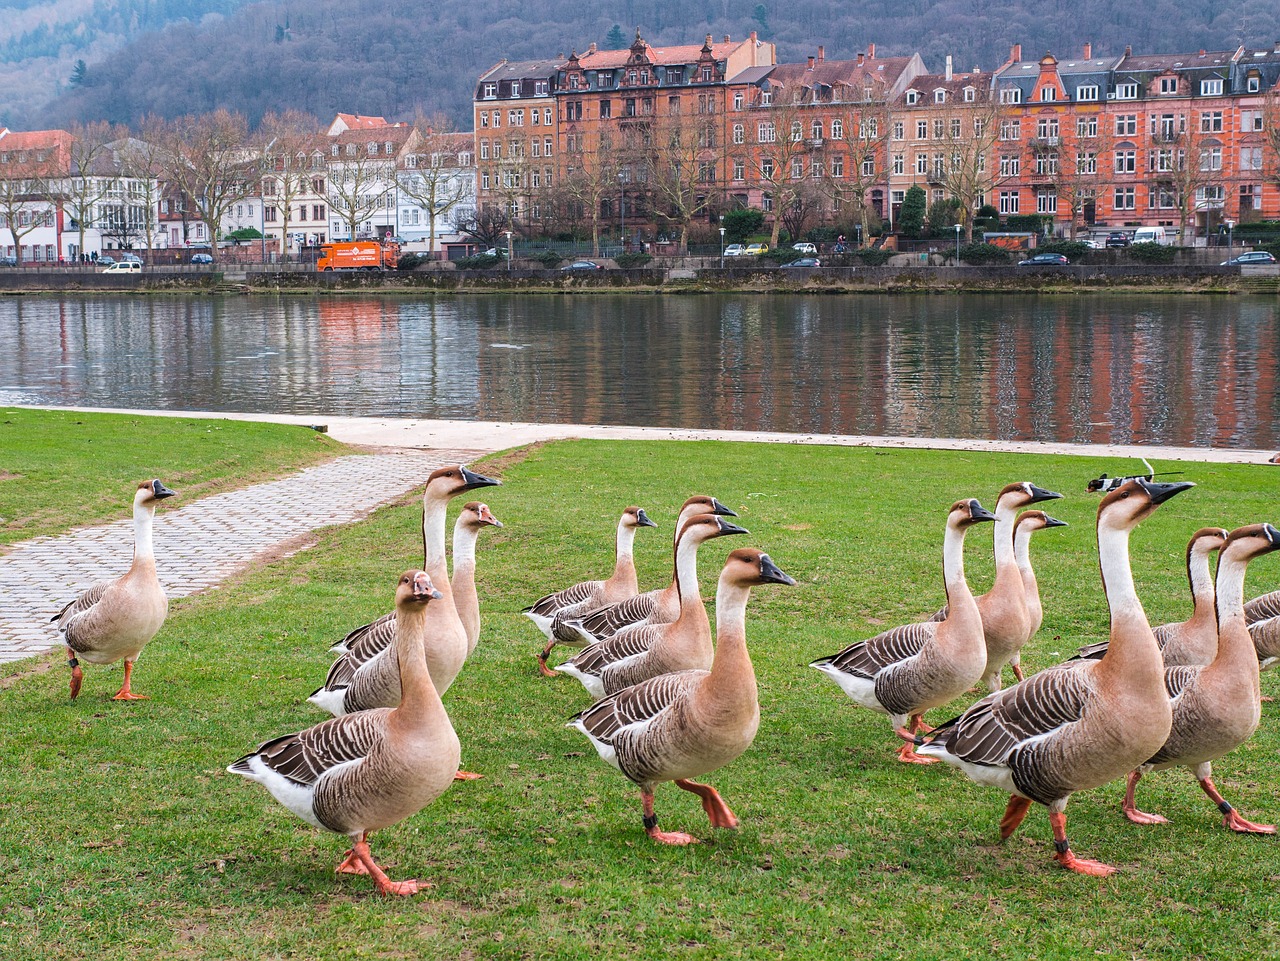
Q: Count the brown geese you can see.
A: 15